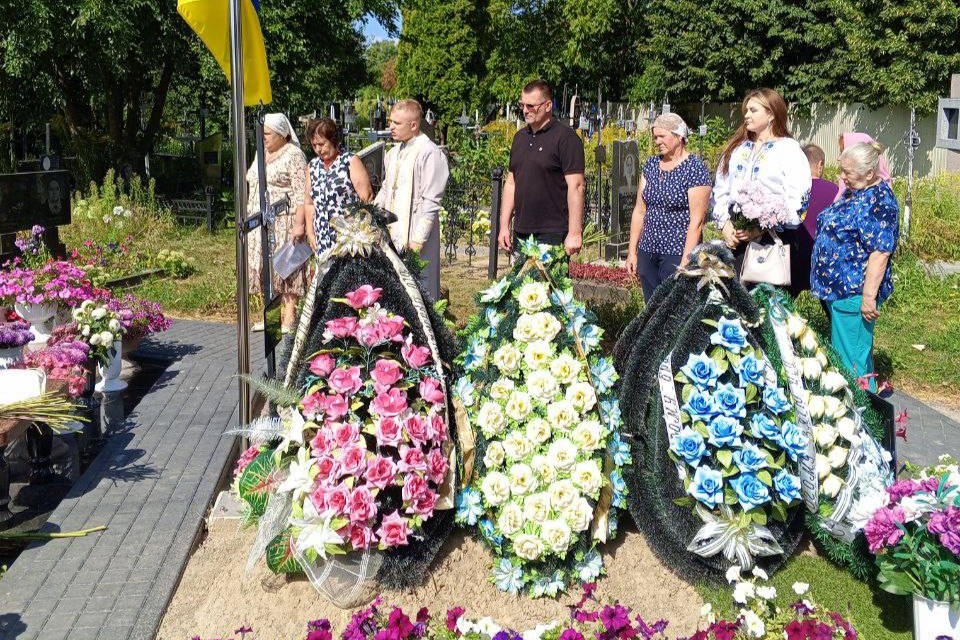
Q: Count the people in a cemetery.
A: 9